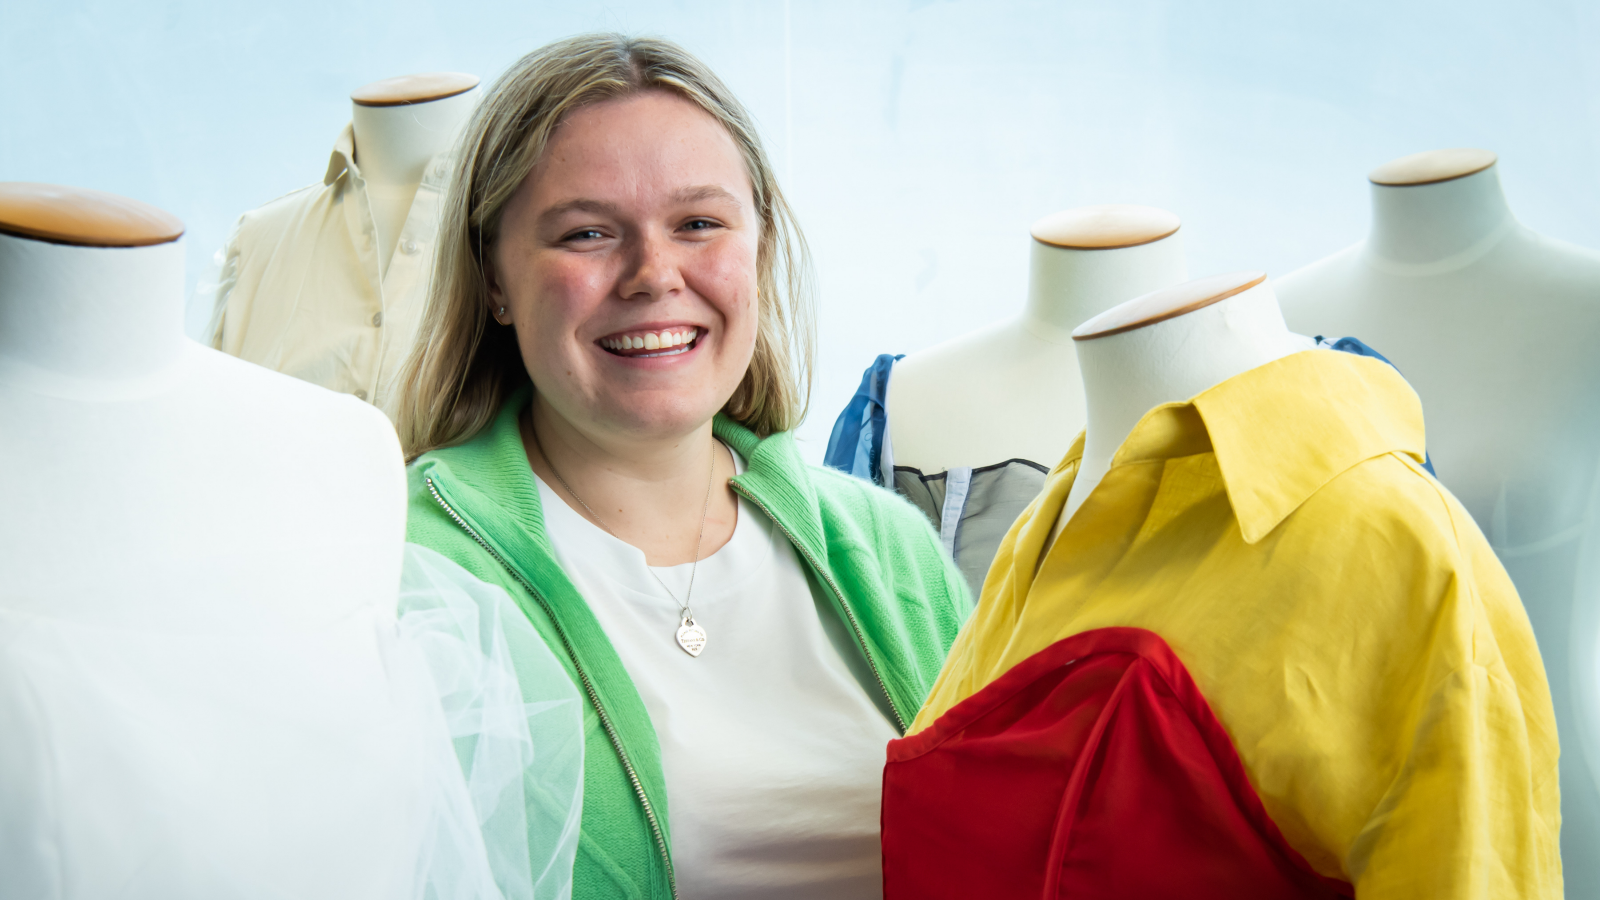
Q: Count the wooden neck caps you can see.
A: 5